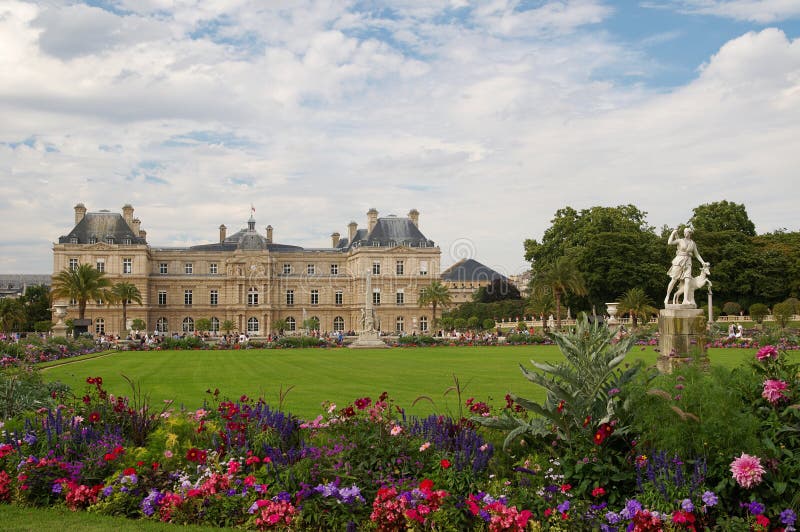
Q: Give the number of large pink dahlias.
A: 3